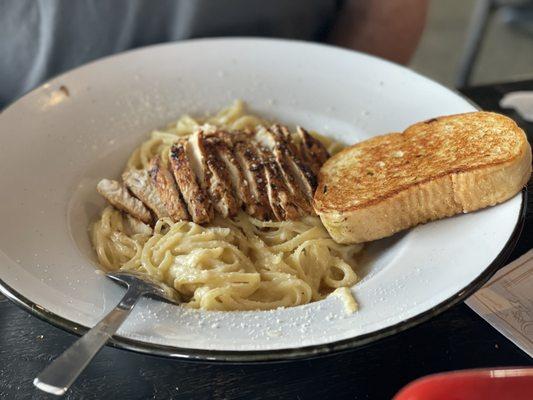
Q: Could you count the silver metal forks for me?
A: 1